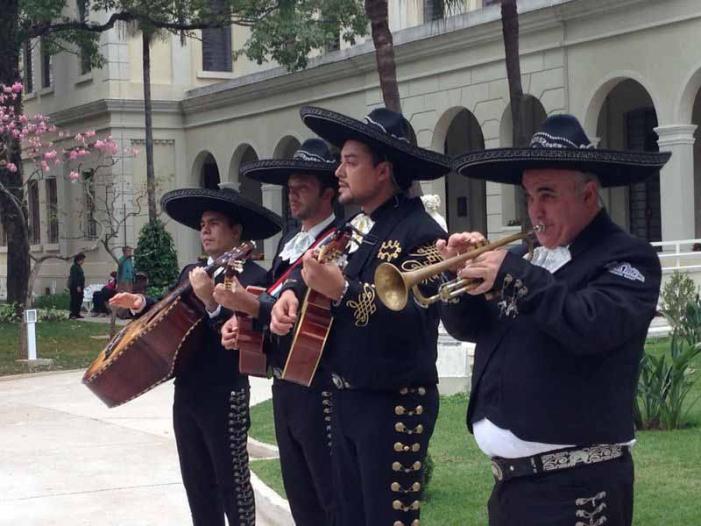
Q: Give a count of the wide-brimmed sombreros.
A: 4